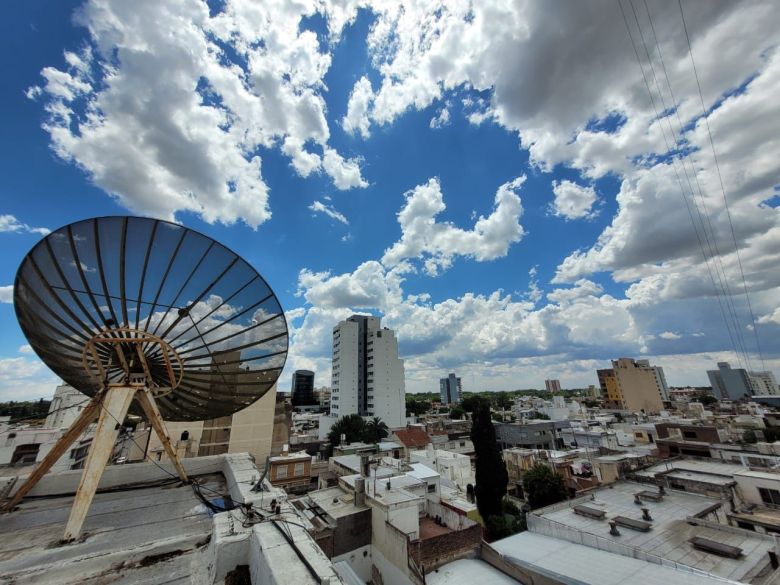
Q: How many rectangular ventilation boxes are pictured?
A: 4